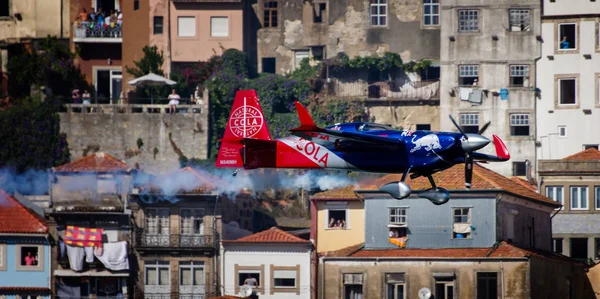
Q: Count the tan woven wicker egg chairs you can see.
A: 0